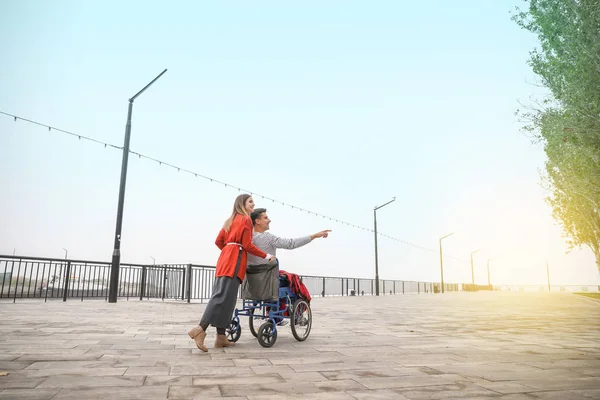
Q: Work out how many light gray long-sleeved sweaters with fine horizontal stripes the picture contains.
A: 1